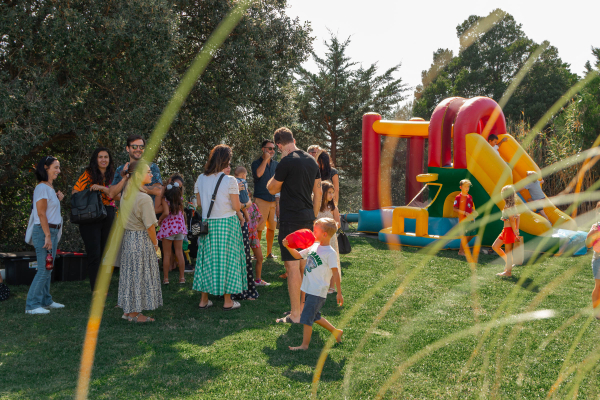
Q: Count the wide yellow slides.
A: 1